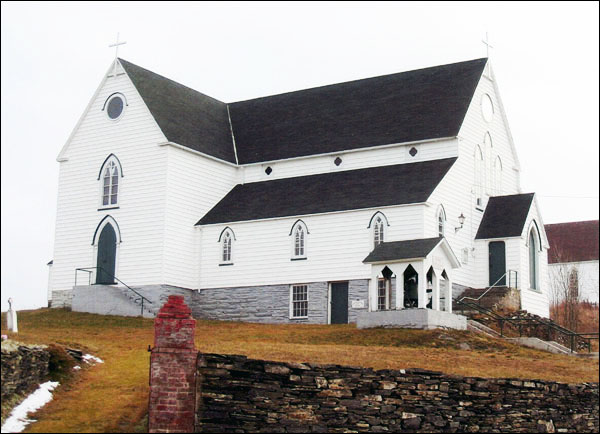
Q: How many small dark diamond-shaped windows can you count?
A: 3